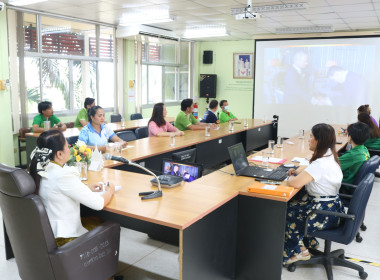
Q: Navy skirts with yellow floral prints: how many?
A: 1